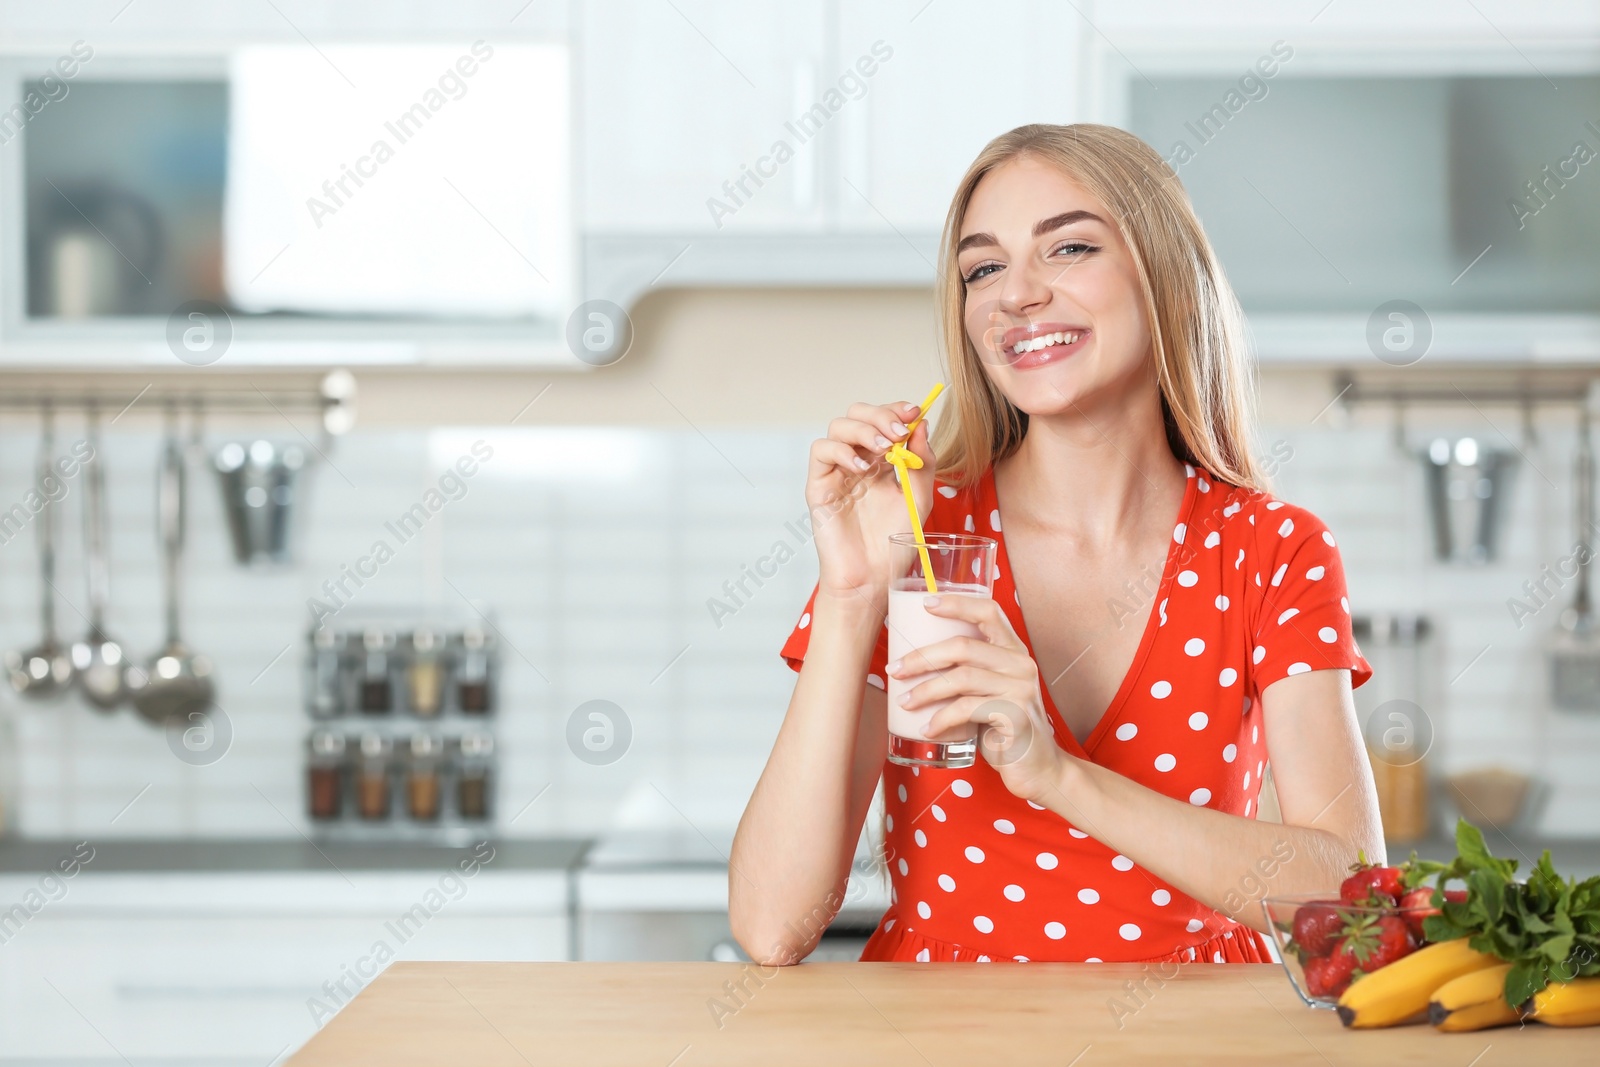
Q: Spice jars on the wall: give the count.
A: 8